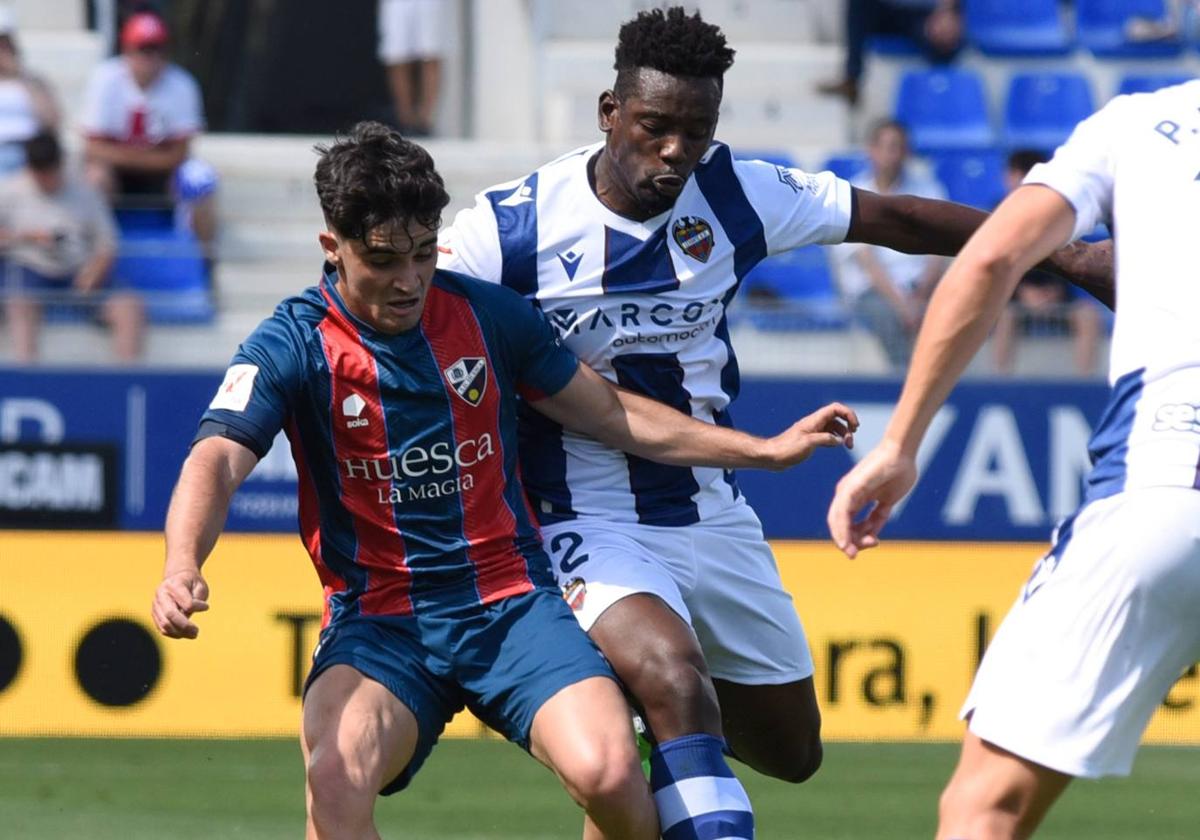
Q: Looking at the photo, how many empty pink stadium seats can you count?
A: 0